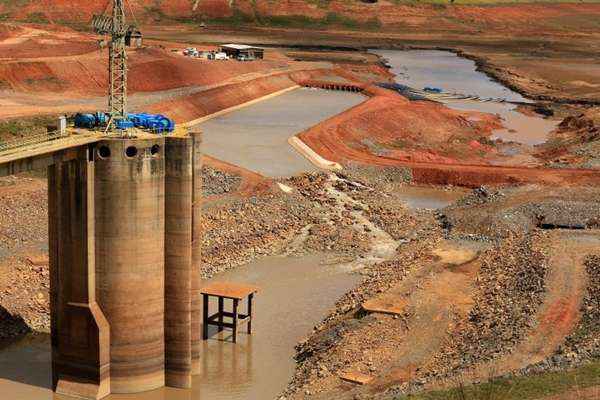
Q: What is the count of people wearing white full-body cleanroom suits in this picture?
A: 0